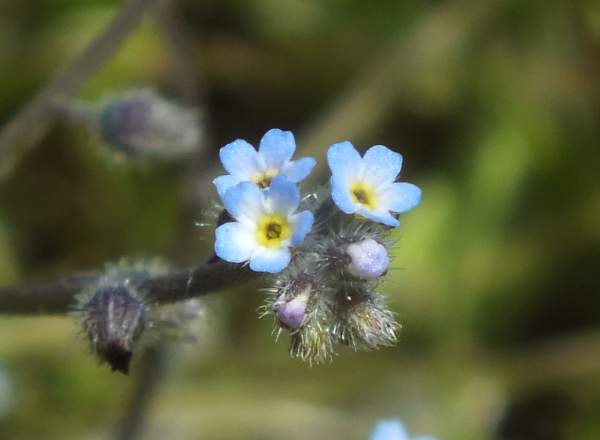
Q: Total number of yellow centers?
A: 3